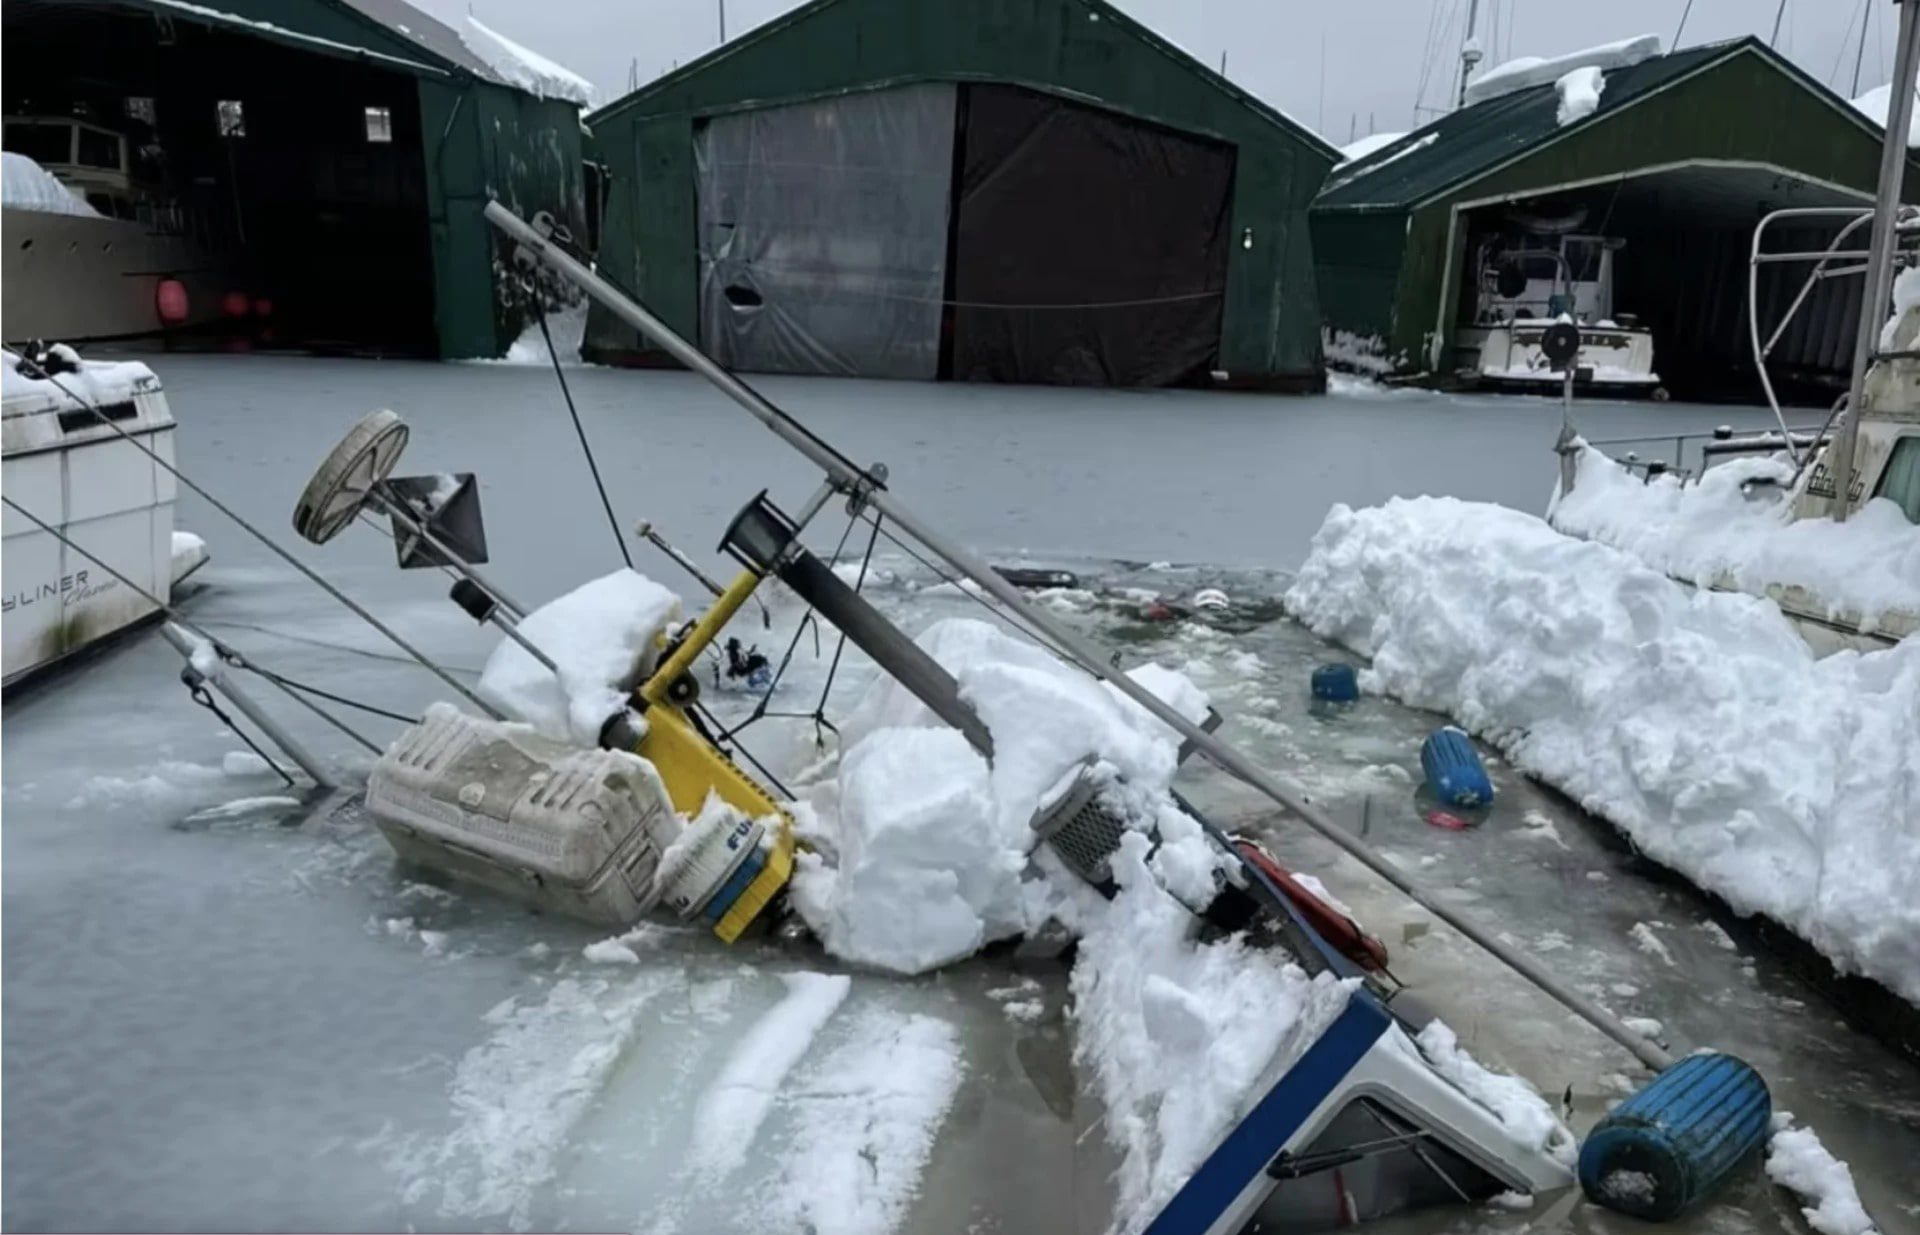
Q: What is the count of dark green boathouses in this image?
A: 3